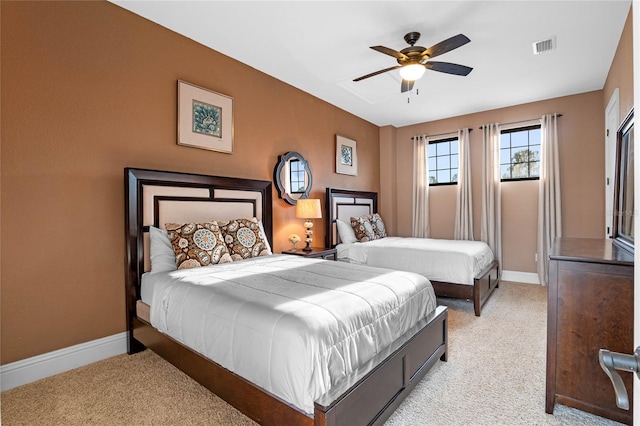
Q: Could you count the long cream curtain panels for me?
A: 4